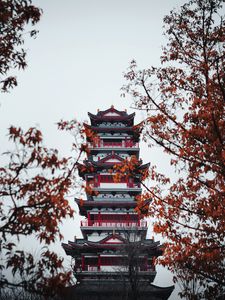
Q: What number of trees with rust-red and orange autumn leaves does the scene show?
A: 2